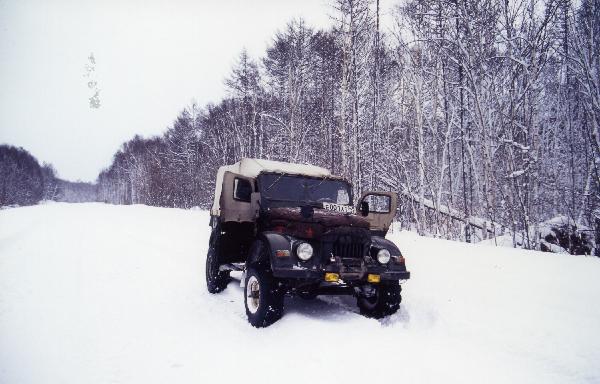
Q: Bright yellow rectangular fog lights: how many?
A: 2